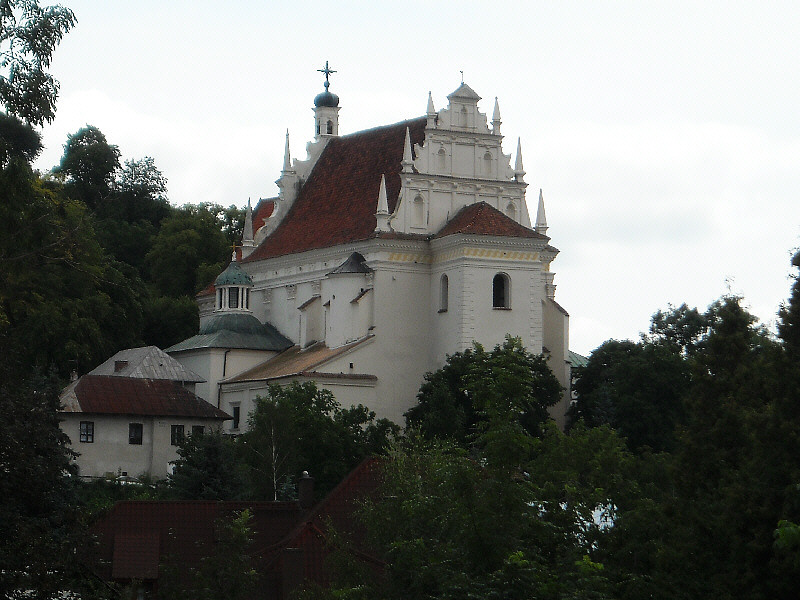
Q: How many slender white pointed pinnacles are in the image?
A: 8